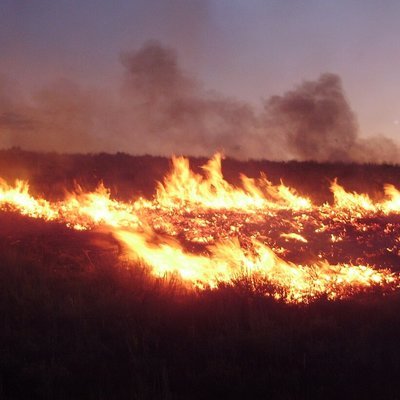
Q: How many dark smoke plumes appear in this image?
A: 2